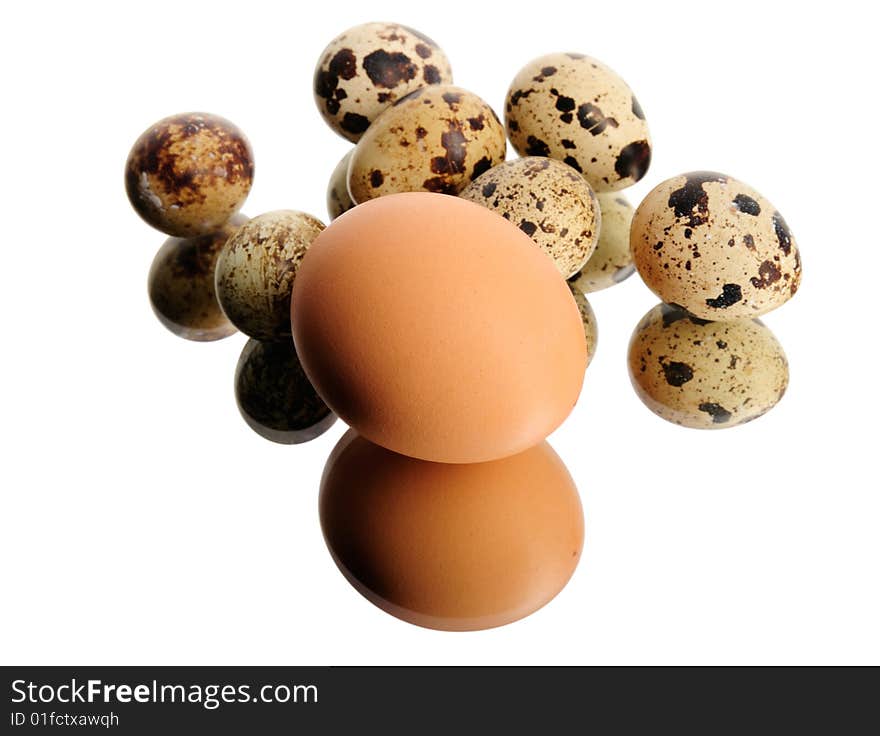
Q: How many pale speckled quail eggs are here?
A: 7